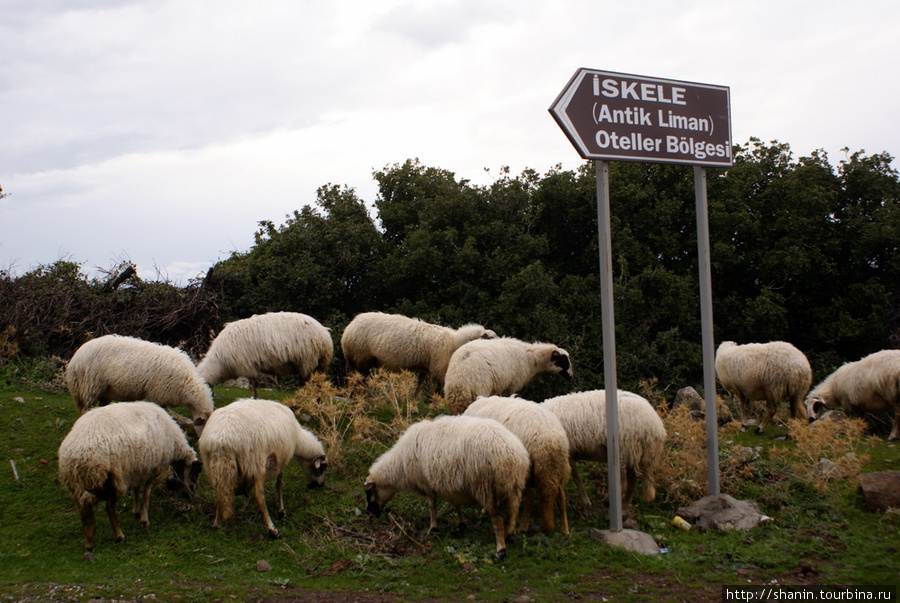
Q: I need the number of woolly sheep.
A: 11